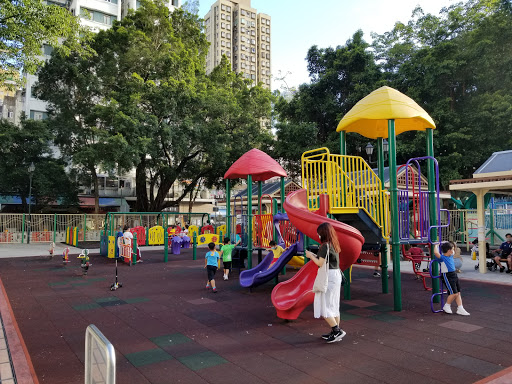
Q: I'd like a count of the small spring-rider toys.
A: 3